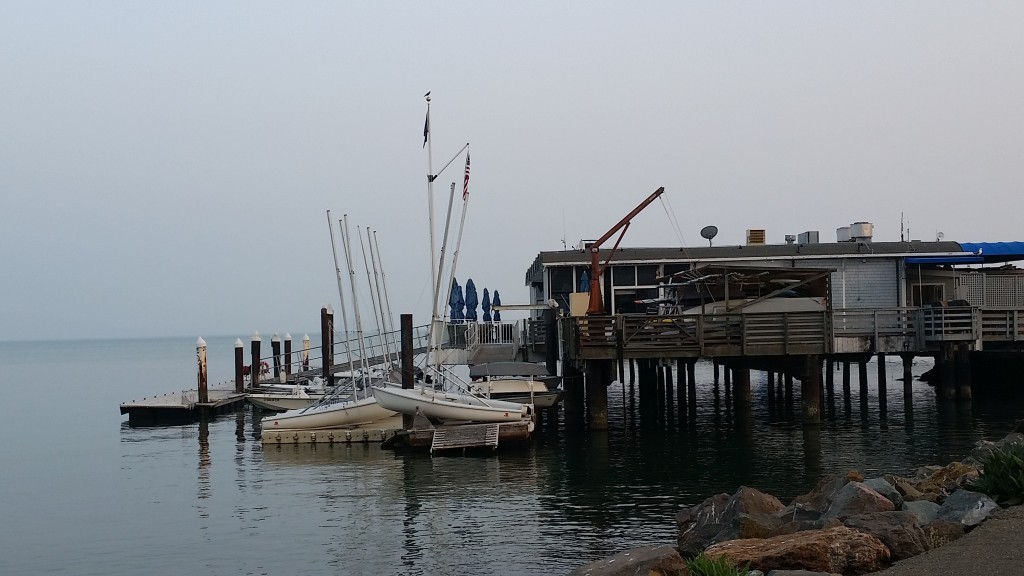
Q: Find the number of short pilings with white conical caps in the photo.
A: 6